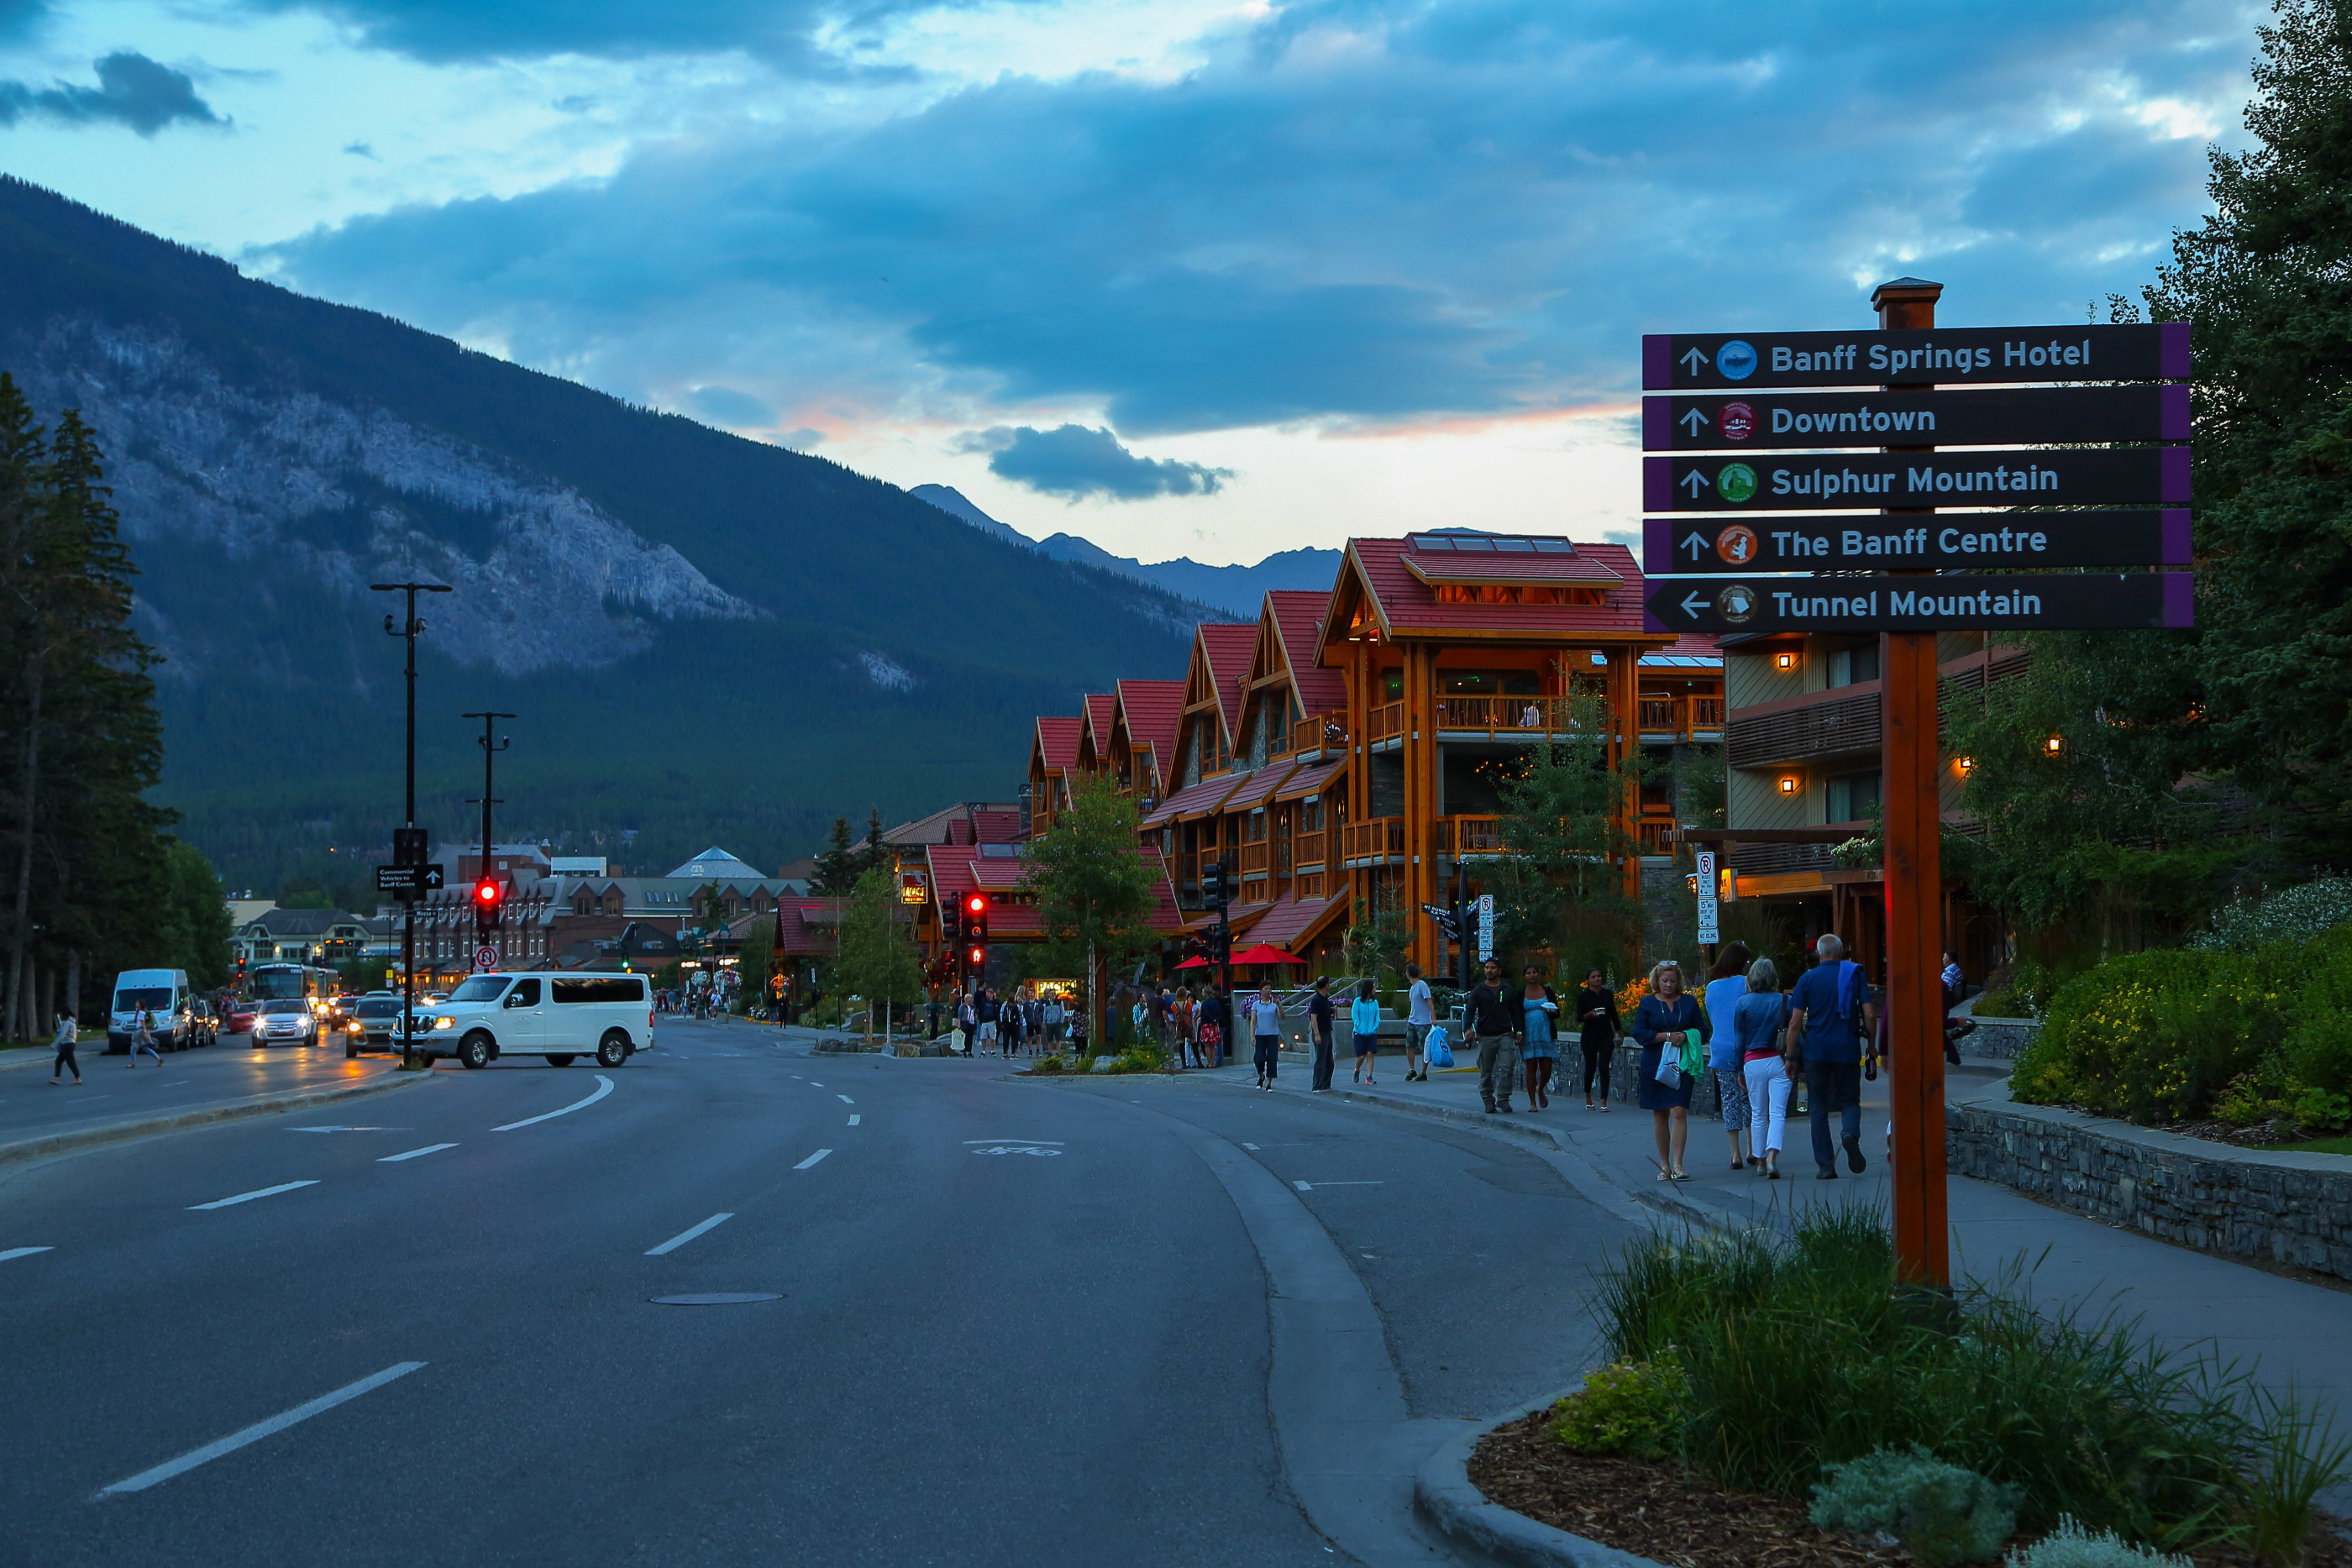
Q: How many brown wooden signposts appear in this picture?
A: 1